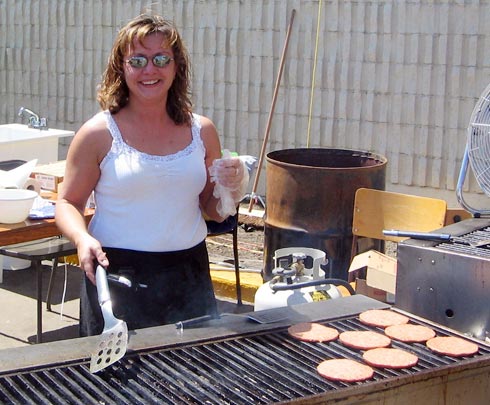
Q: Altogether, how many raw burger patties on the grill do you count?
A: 7